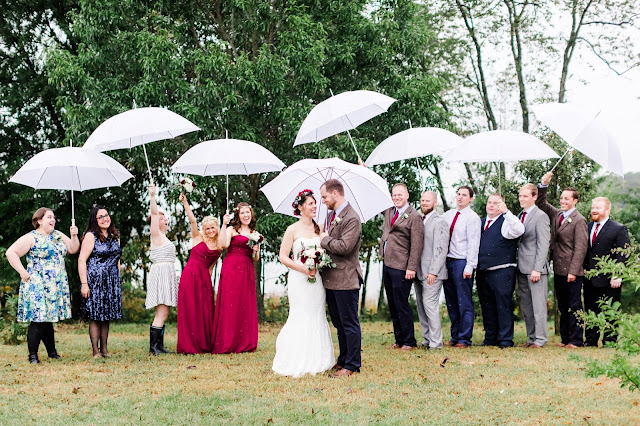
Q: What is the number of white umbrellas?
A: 8